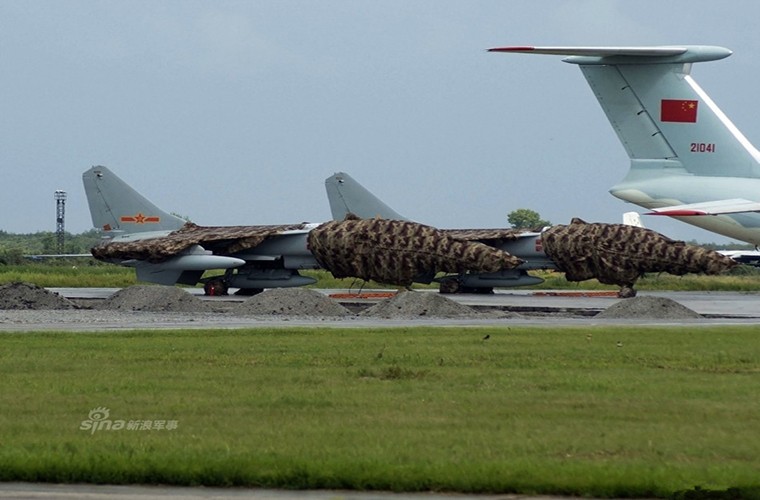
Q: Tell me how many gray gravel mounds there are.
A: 5